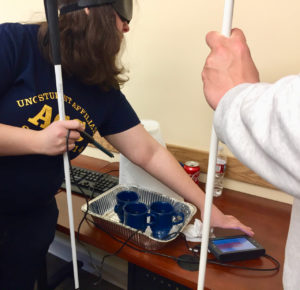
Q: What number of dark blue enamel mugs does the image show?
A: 3